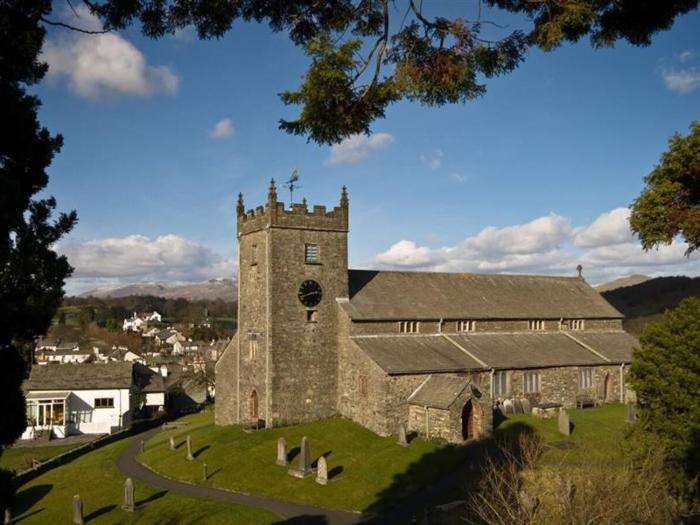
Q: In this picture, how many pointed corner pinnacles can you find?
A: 4